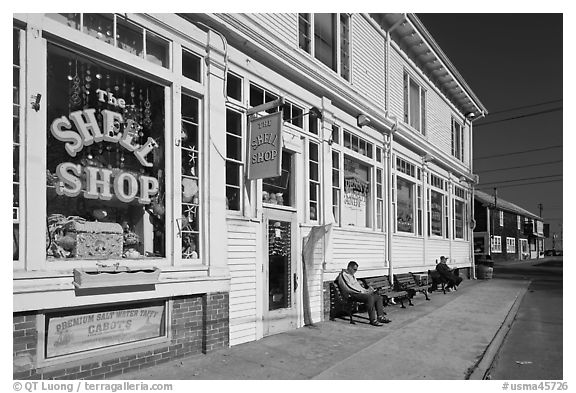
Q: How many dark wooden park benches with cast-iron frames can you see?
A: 4